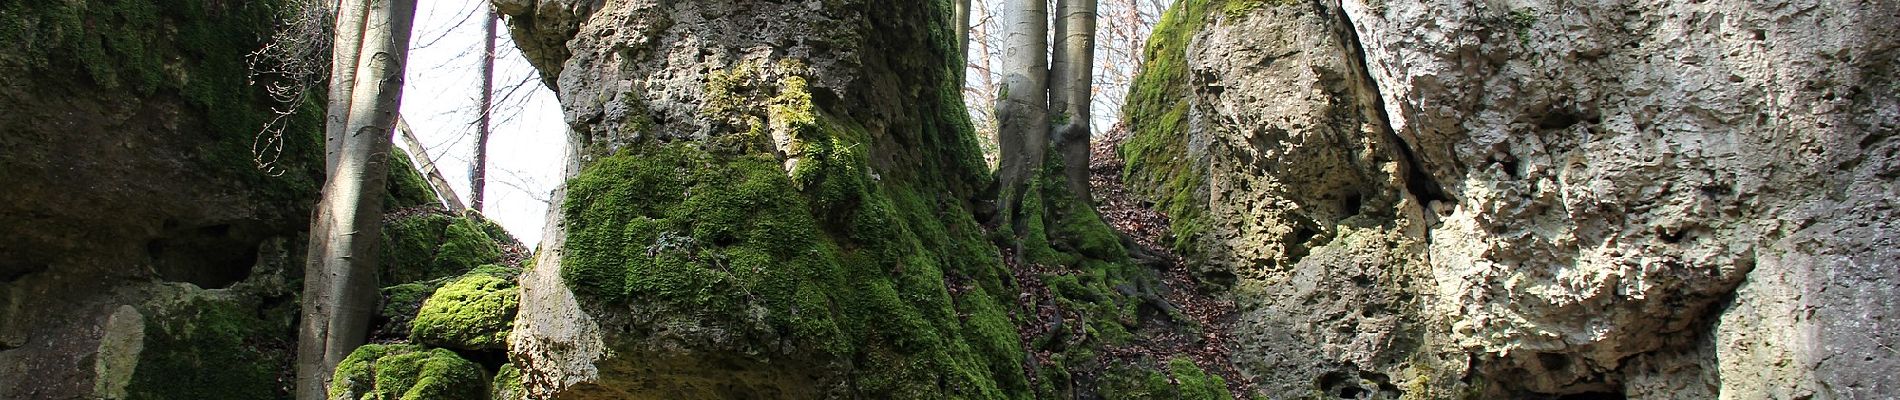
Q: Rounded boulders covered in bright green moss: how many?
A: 2